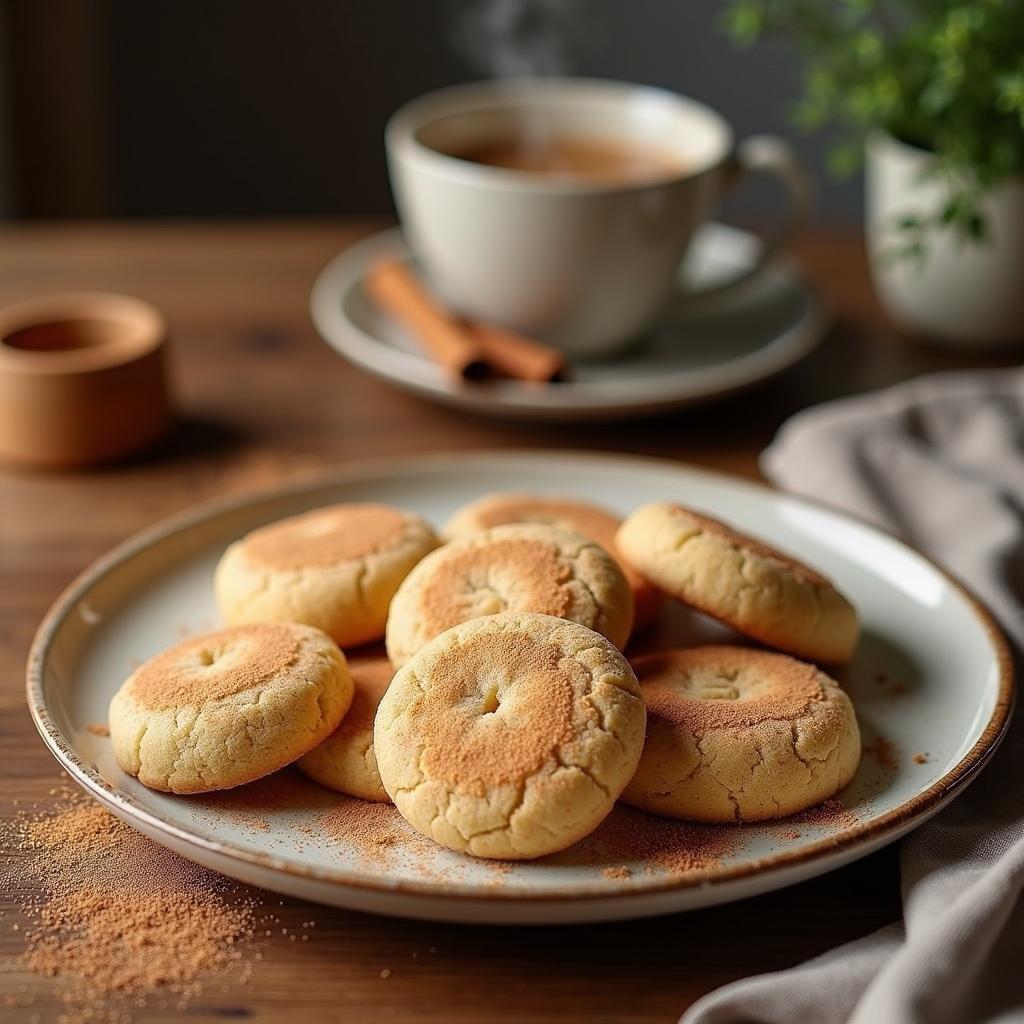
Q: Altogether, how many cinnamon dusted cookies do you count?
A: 8